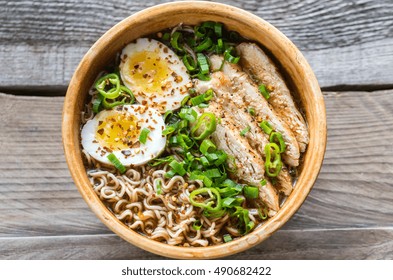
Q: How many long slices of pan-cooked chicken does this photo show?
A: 4